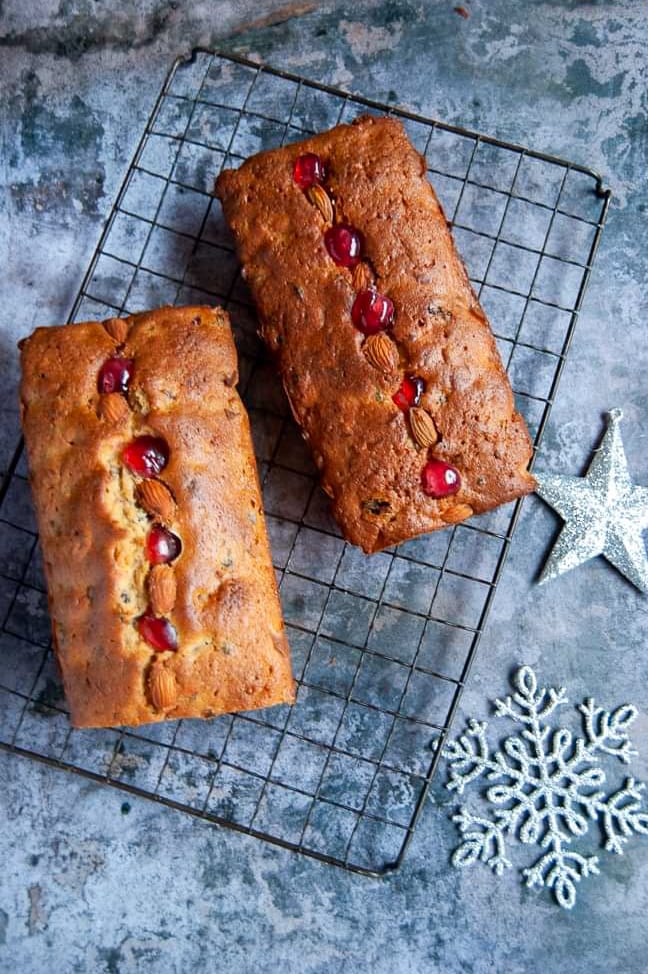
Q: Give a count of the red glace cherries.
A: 9